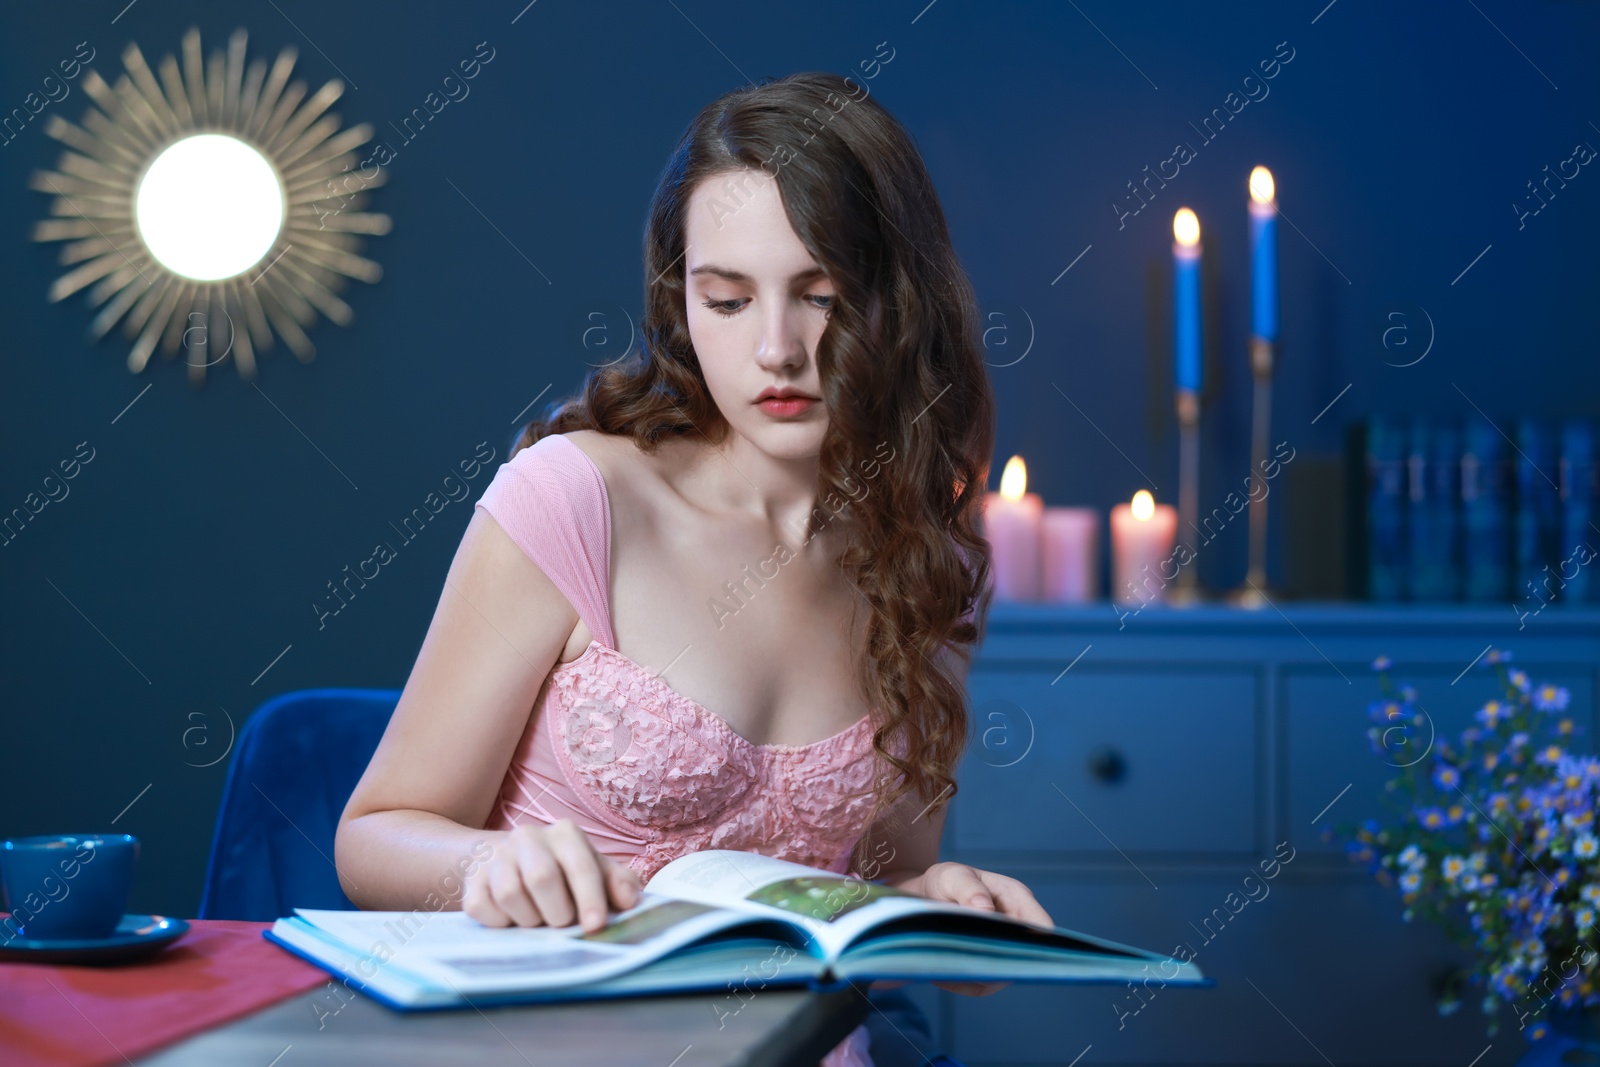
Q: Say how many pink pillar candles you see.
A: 3